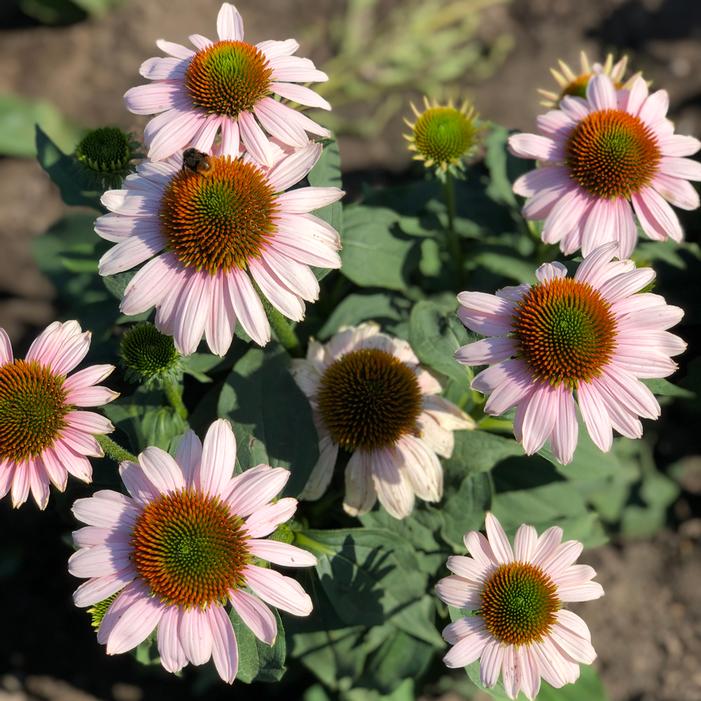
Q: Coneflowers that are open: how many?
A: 8